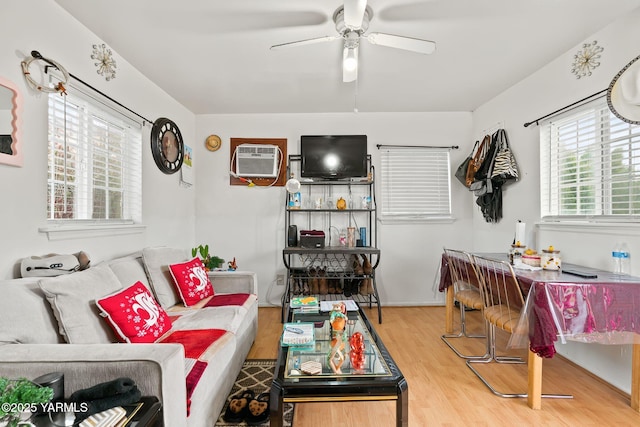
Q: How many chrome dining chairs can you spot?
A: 2